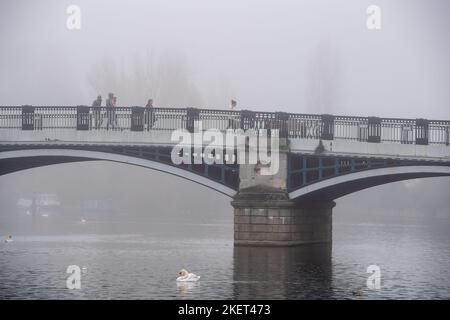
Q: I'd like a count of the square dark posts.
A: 9